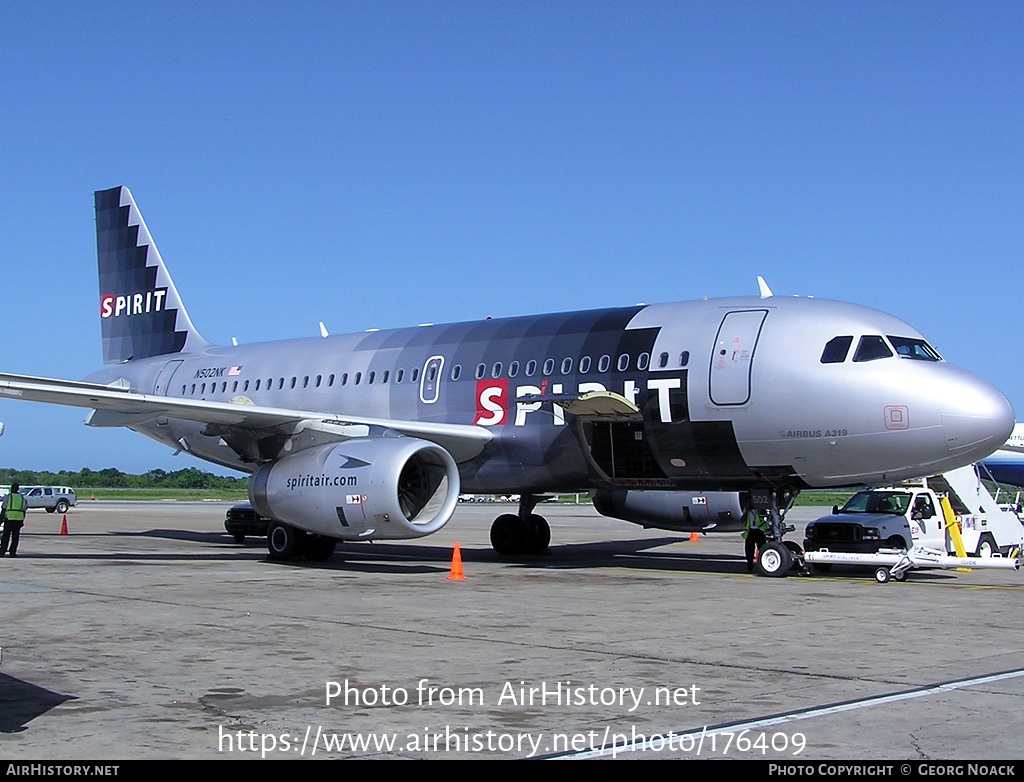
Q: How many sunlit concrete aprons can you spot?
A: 1